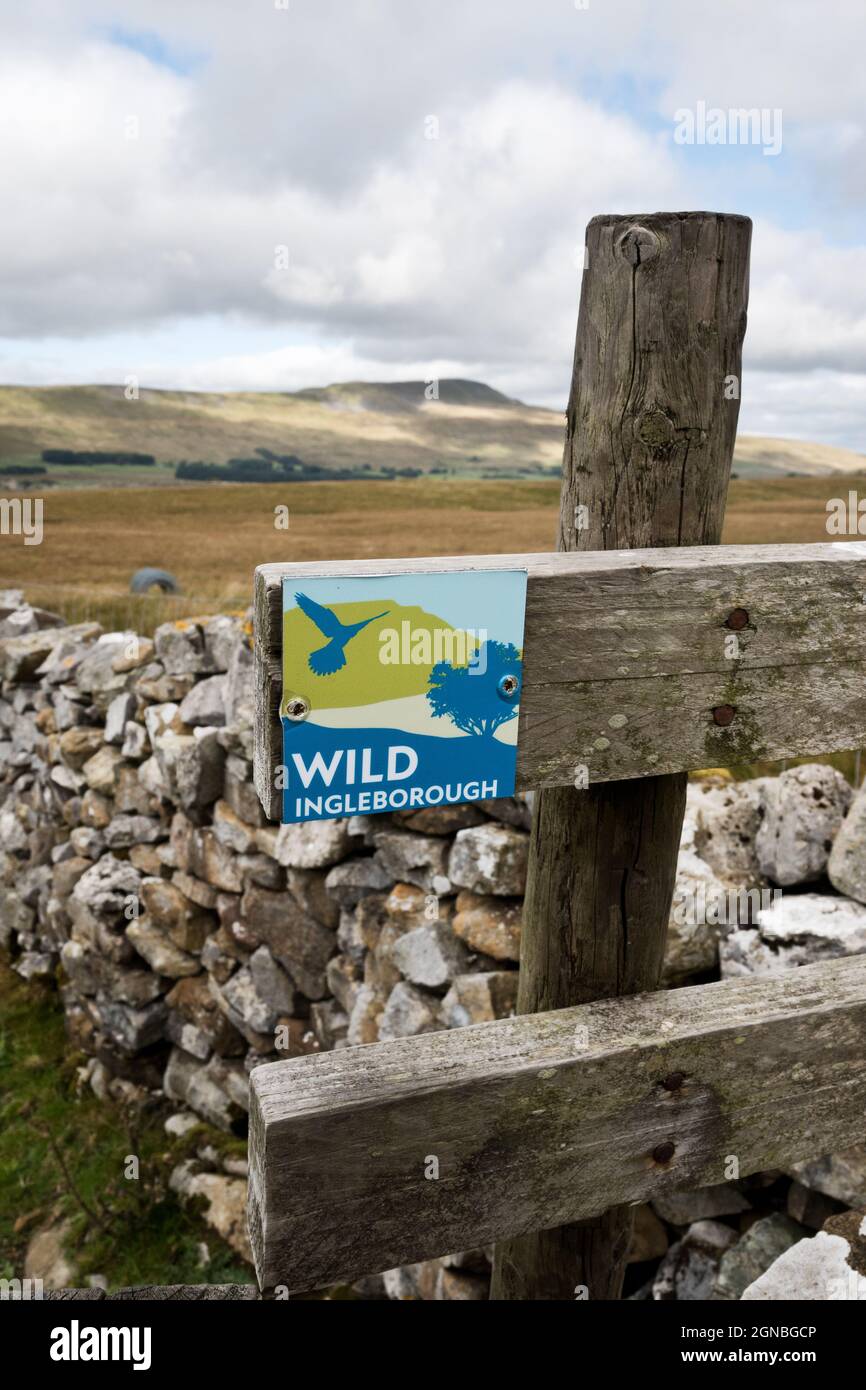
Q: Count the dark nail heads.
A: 4